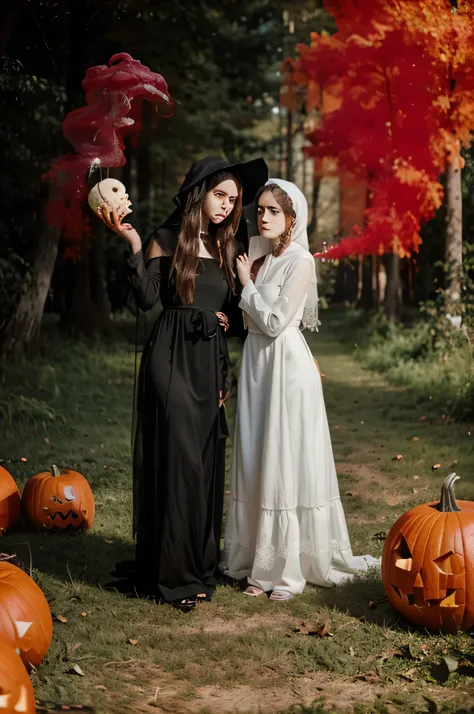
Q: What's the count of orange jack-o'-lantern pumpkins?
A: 5